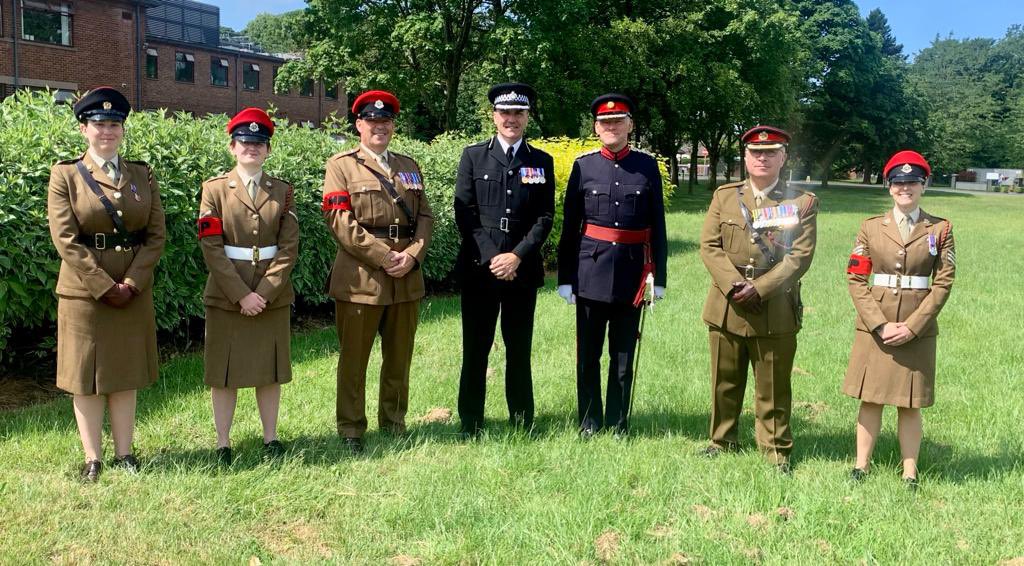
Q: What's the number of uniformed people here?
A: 7